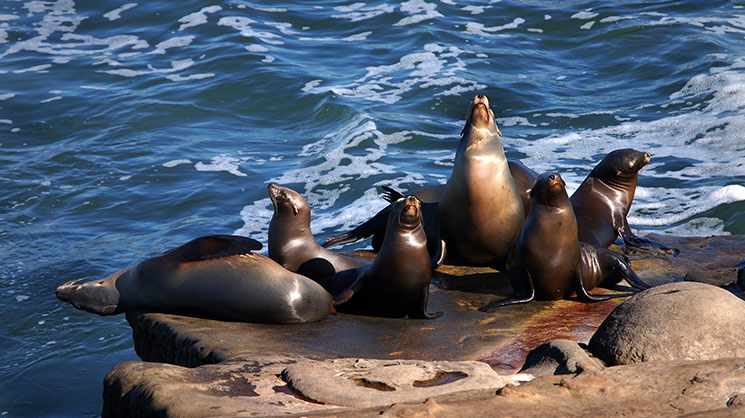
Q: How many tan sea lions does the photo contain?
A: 1